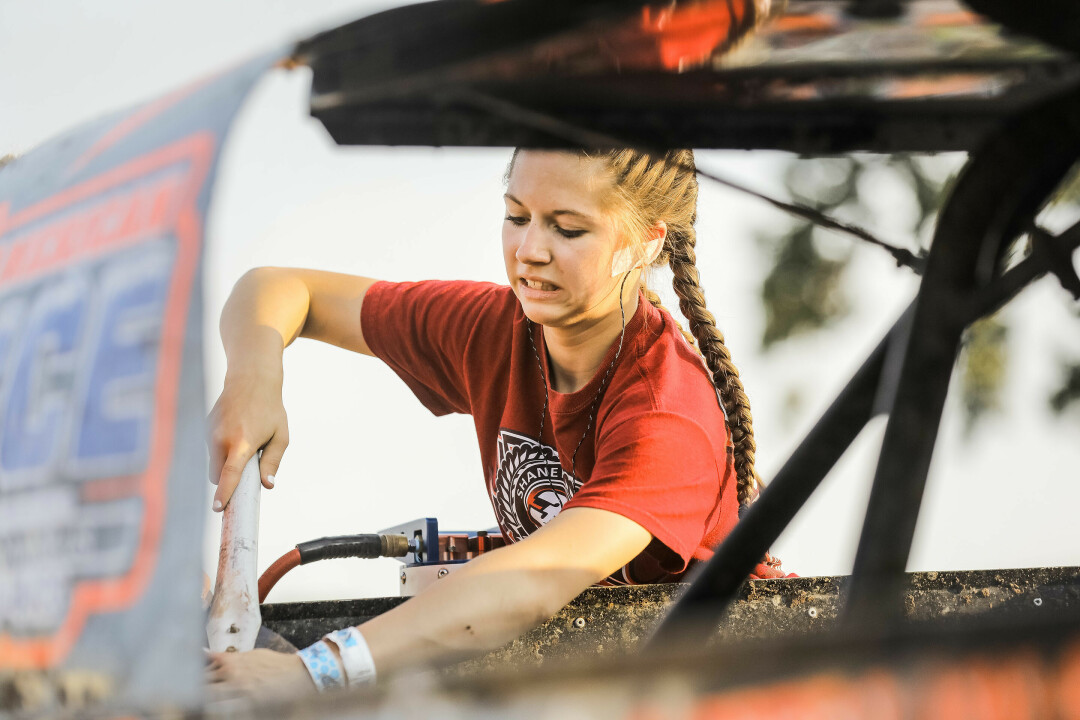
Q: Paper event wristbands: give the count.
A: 2